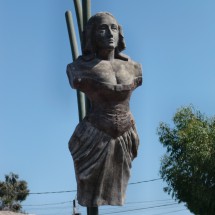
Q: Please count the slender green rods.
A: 3